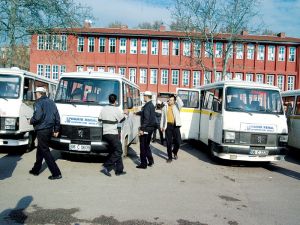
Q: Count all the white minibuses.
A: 4